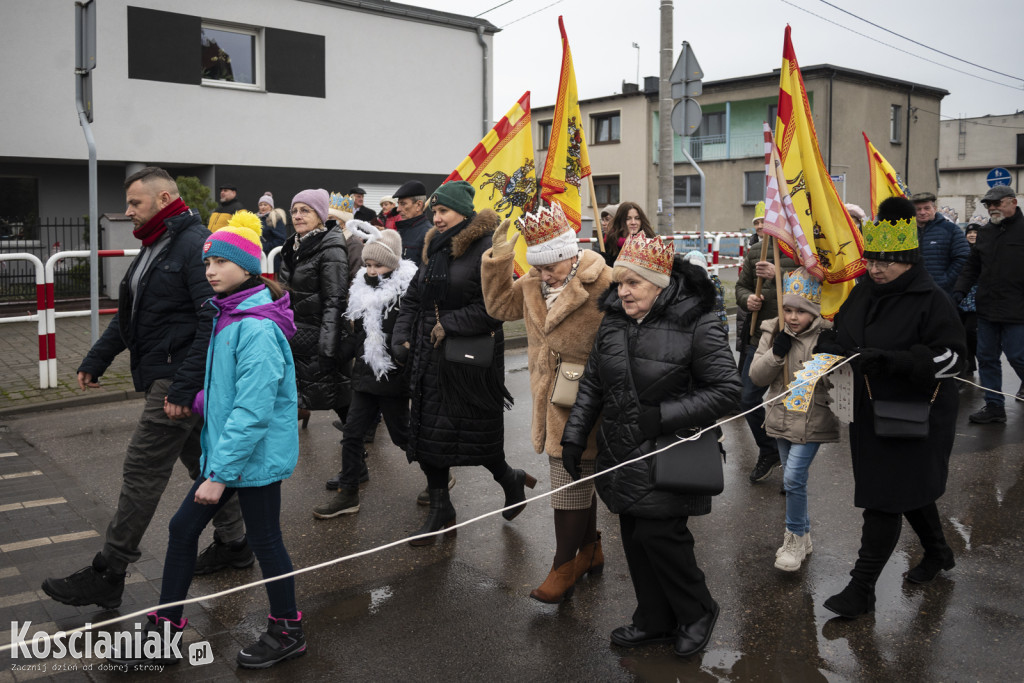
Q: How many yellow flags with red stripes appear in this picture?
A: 4